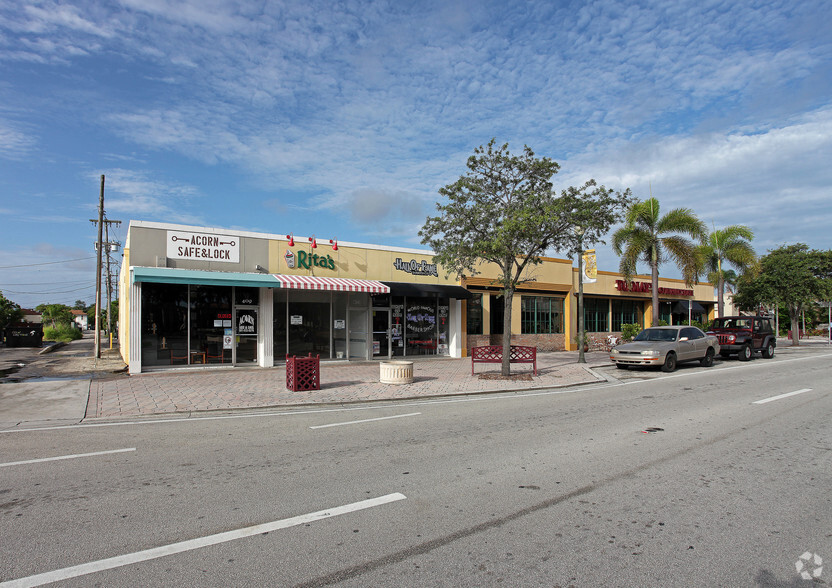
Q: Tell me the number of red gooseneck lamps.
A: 3